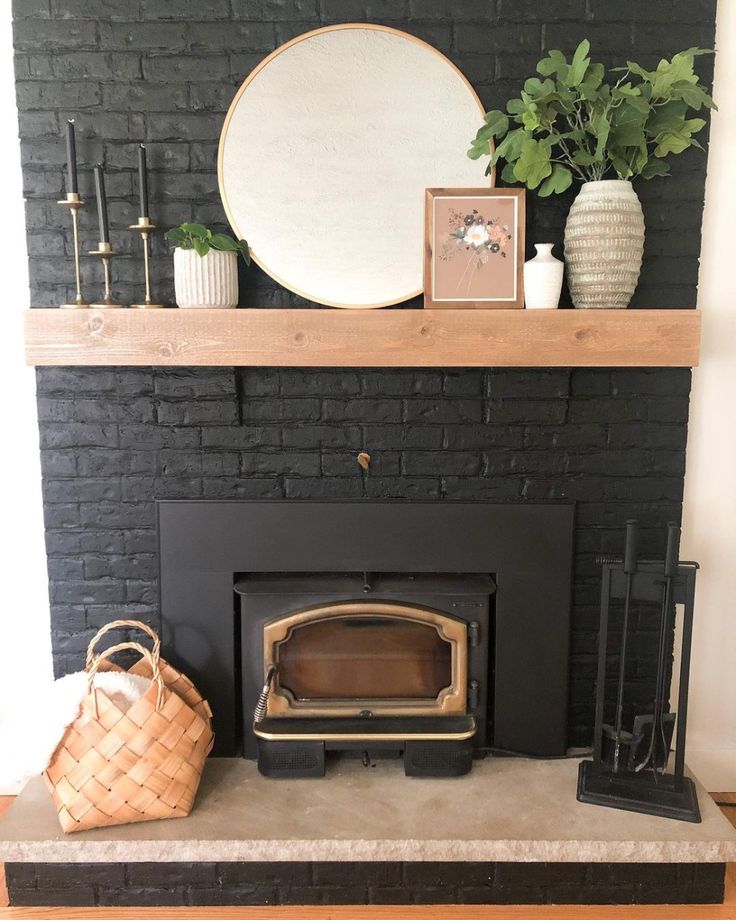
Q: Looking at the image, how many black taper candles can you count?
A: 3